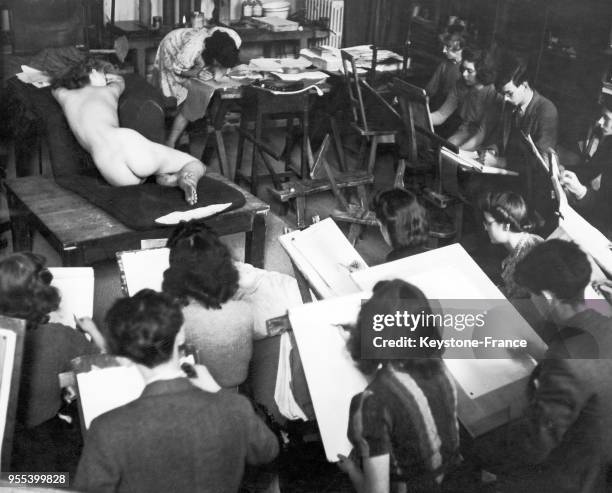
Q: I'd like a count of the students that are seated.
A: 11